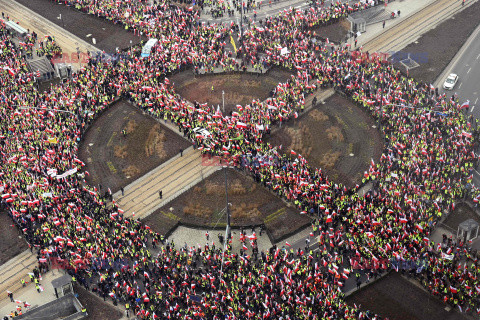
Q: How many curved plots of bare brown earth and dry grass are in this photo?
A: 4